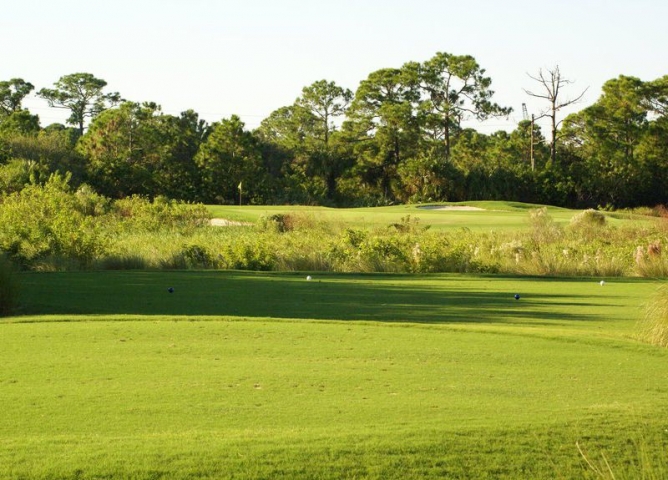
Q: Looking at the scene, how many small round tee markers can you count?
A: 4